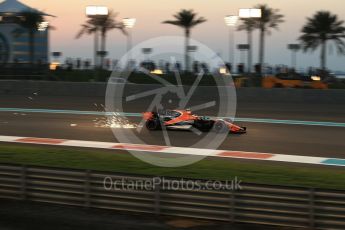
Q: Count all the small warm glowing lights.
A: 4